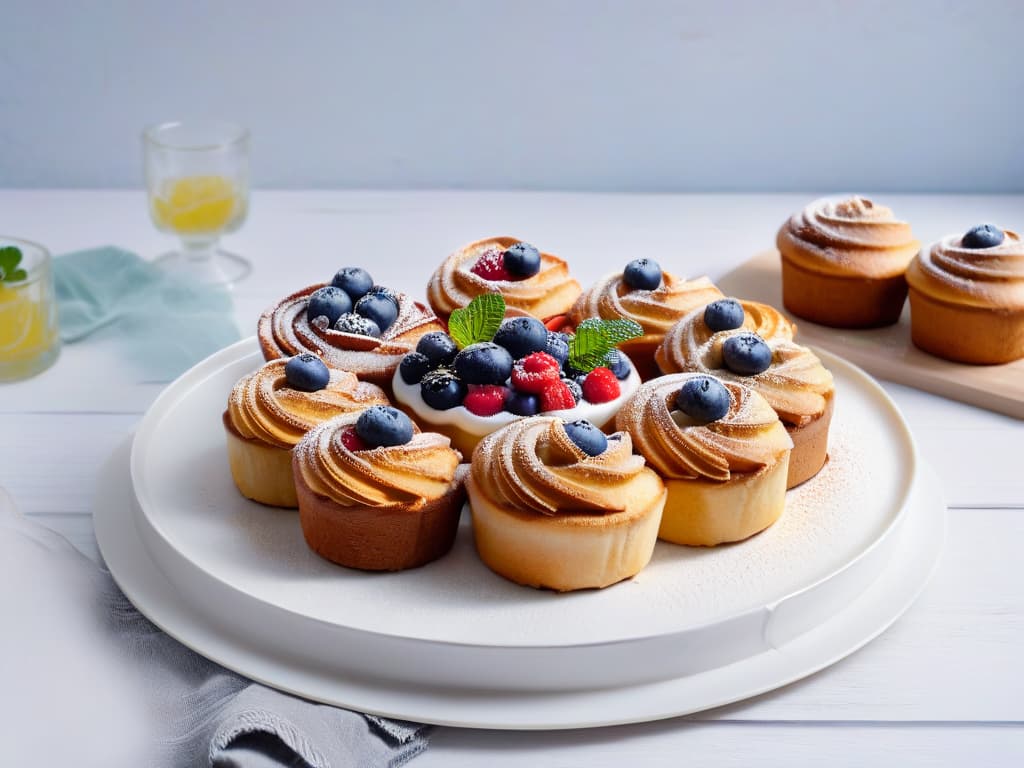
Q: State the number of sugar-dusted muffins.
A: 11